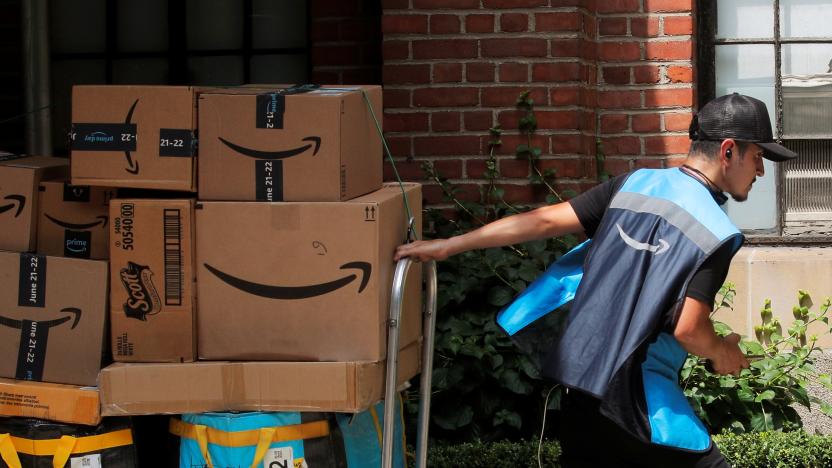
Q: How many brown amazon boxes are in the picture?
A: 6